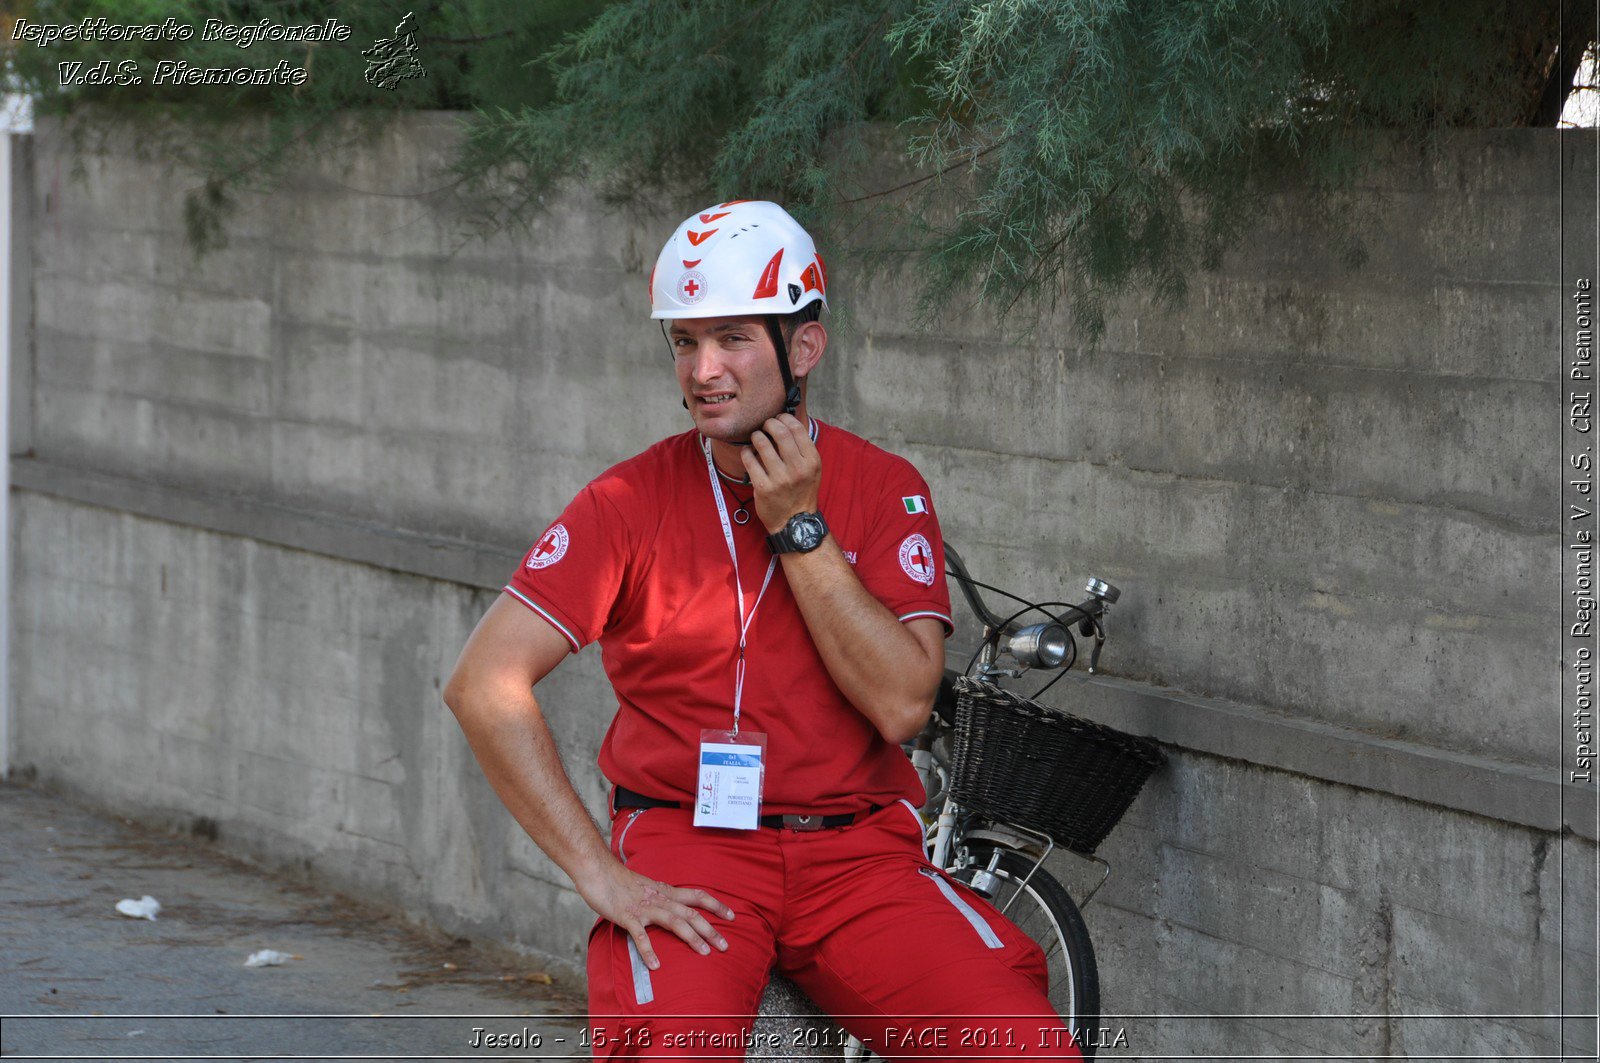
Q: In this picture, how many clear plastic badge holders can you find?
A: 1